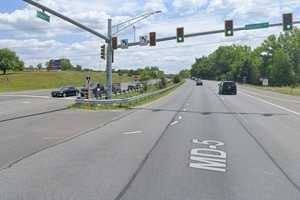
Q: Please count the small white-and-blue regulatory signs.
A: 2